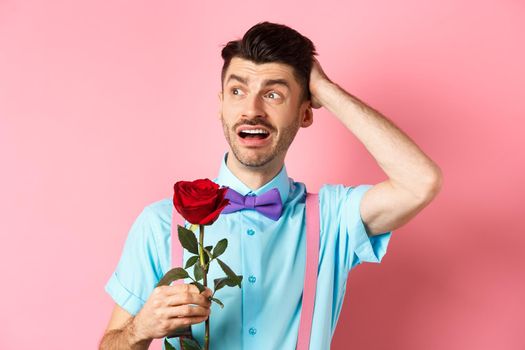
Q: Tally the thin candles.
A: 0